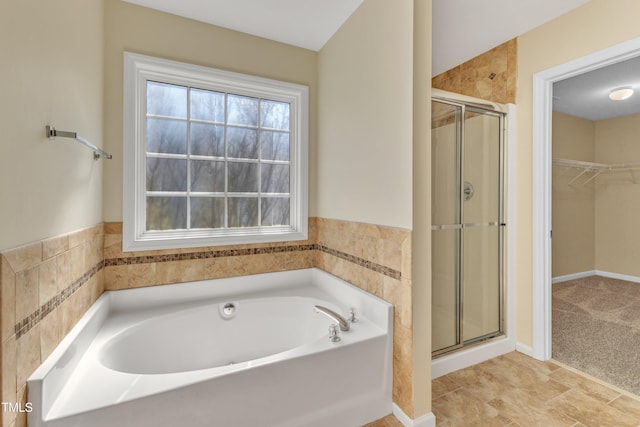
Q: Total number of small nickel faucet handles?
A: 2